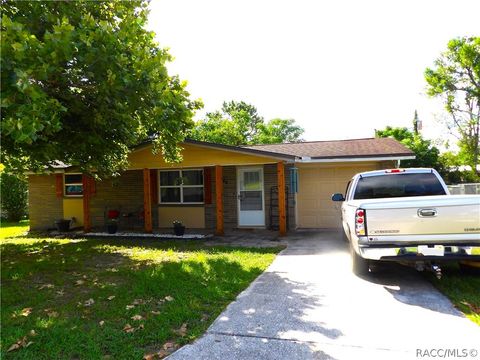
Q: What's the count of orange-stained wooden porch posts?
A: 4